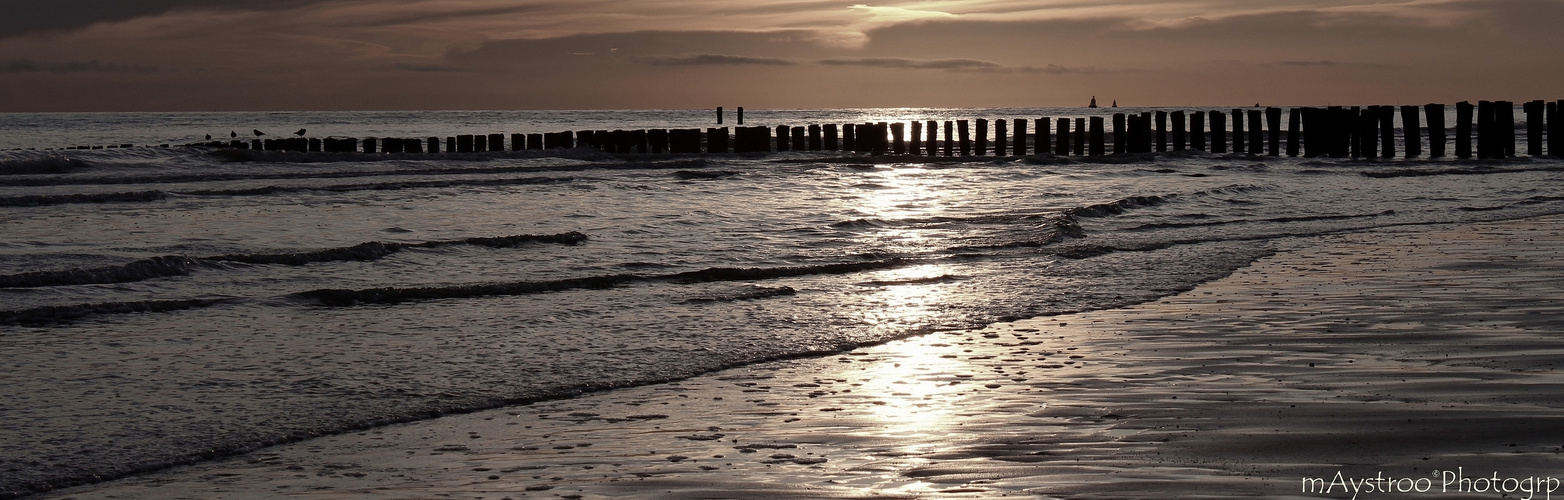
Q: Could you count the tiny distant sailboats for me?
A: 2